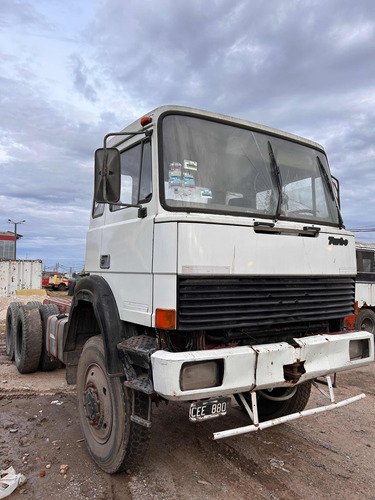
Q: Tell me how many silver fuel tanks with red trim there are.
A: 1